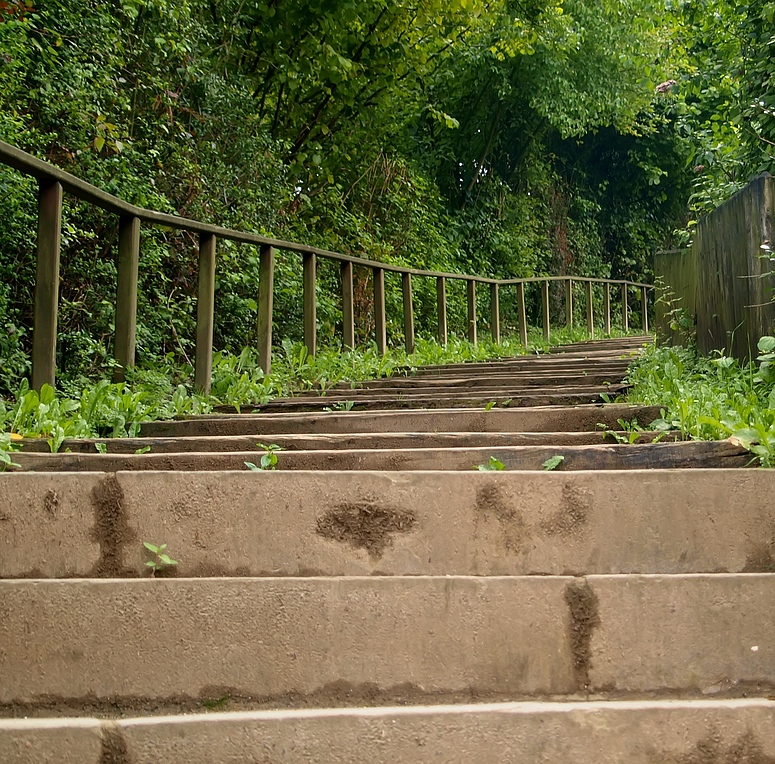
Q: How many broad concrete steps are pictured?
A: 3